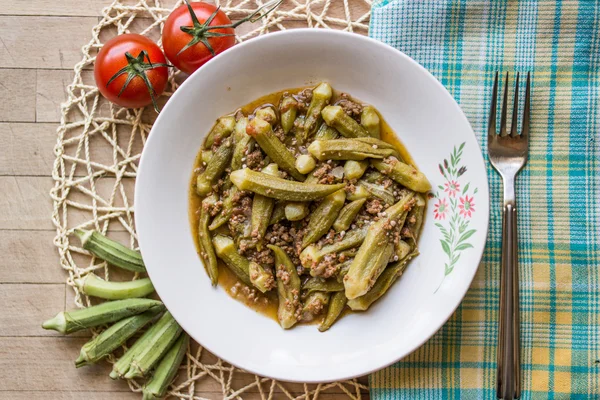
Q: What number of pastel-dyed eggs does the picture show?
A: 0